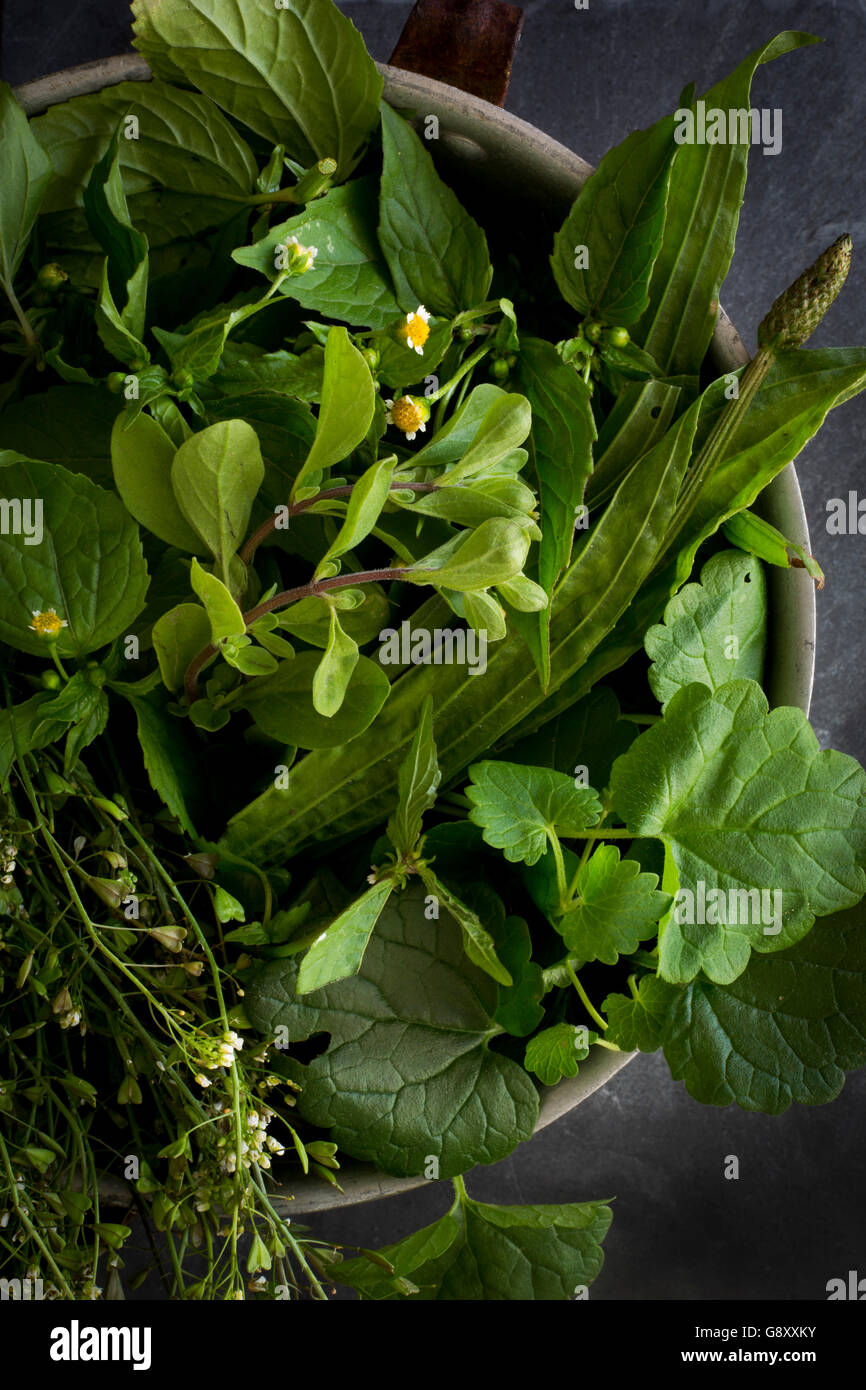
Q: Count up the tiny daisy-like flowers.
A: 4